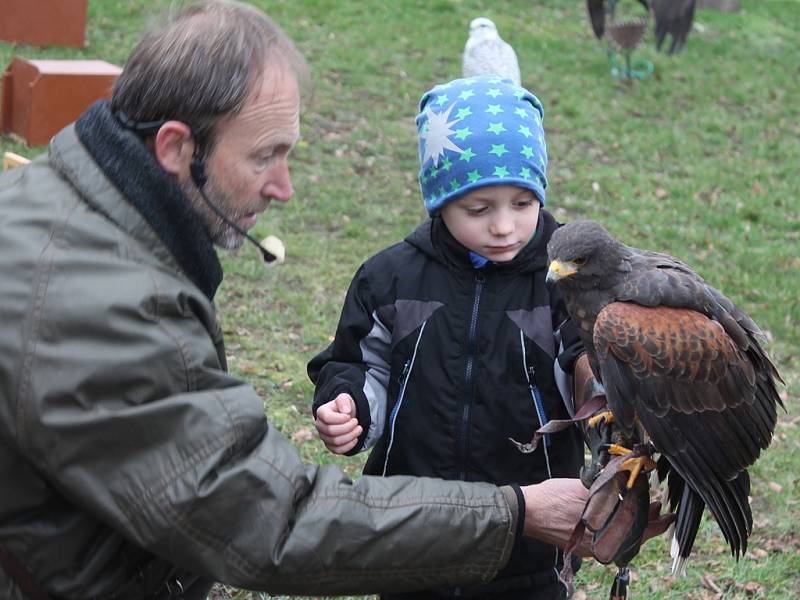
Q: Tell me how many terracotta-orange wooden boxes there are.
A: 2